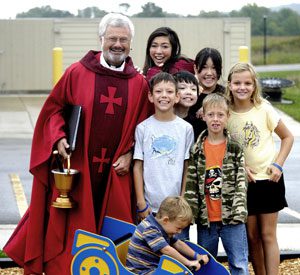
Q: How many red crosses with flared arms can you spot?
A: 2